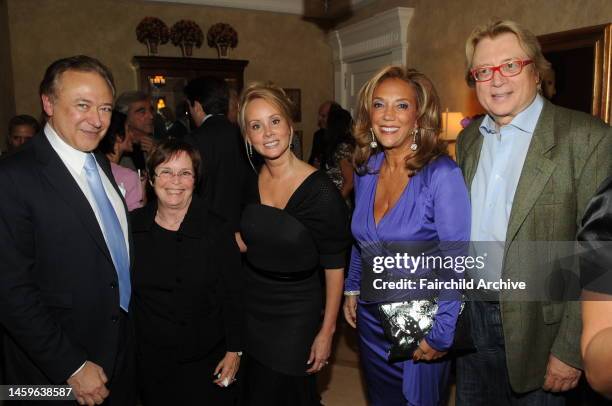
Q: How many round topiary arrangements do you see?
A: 3